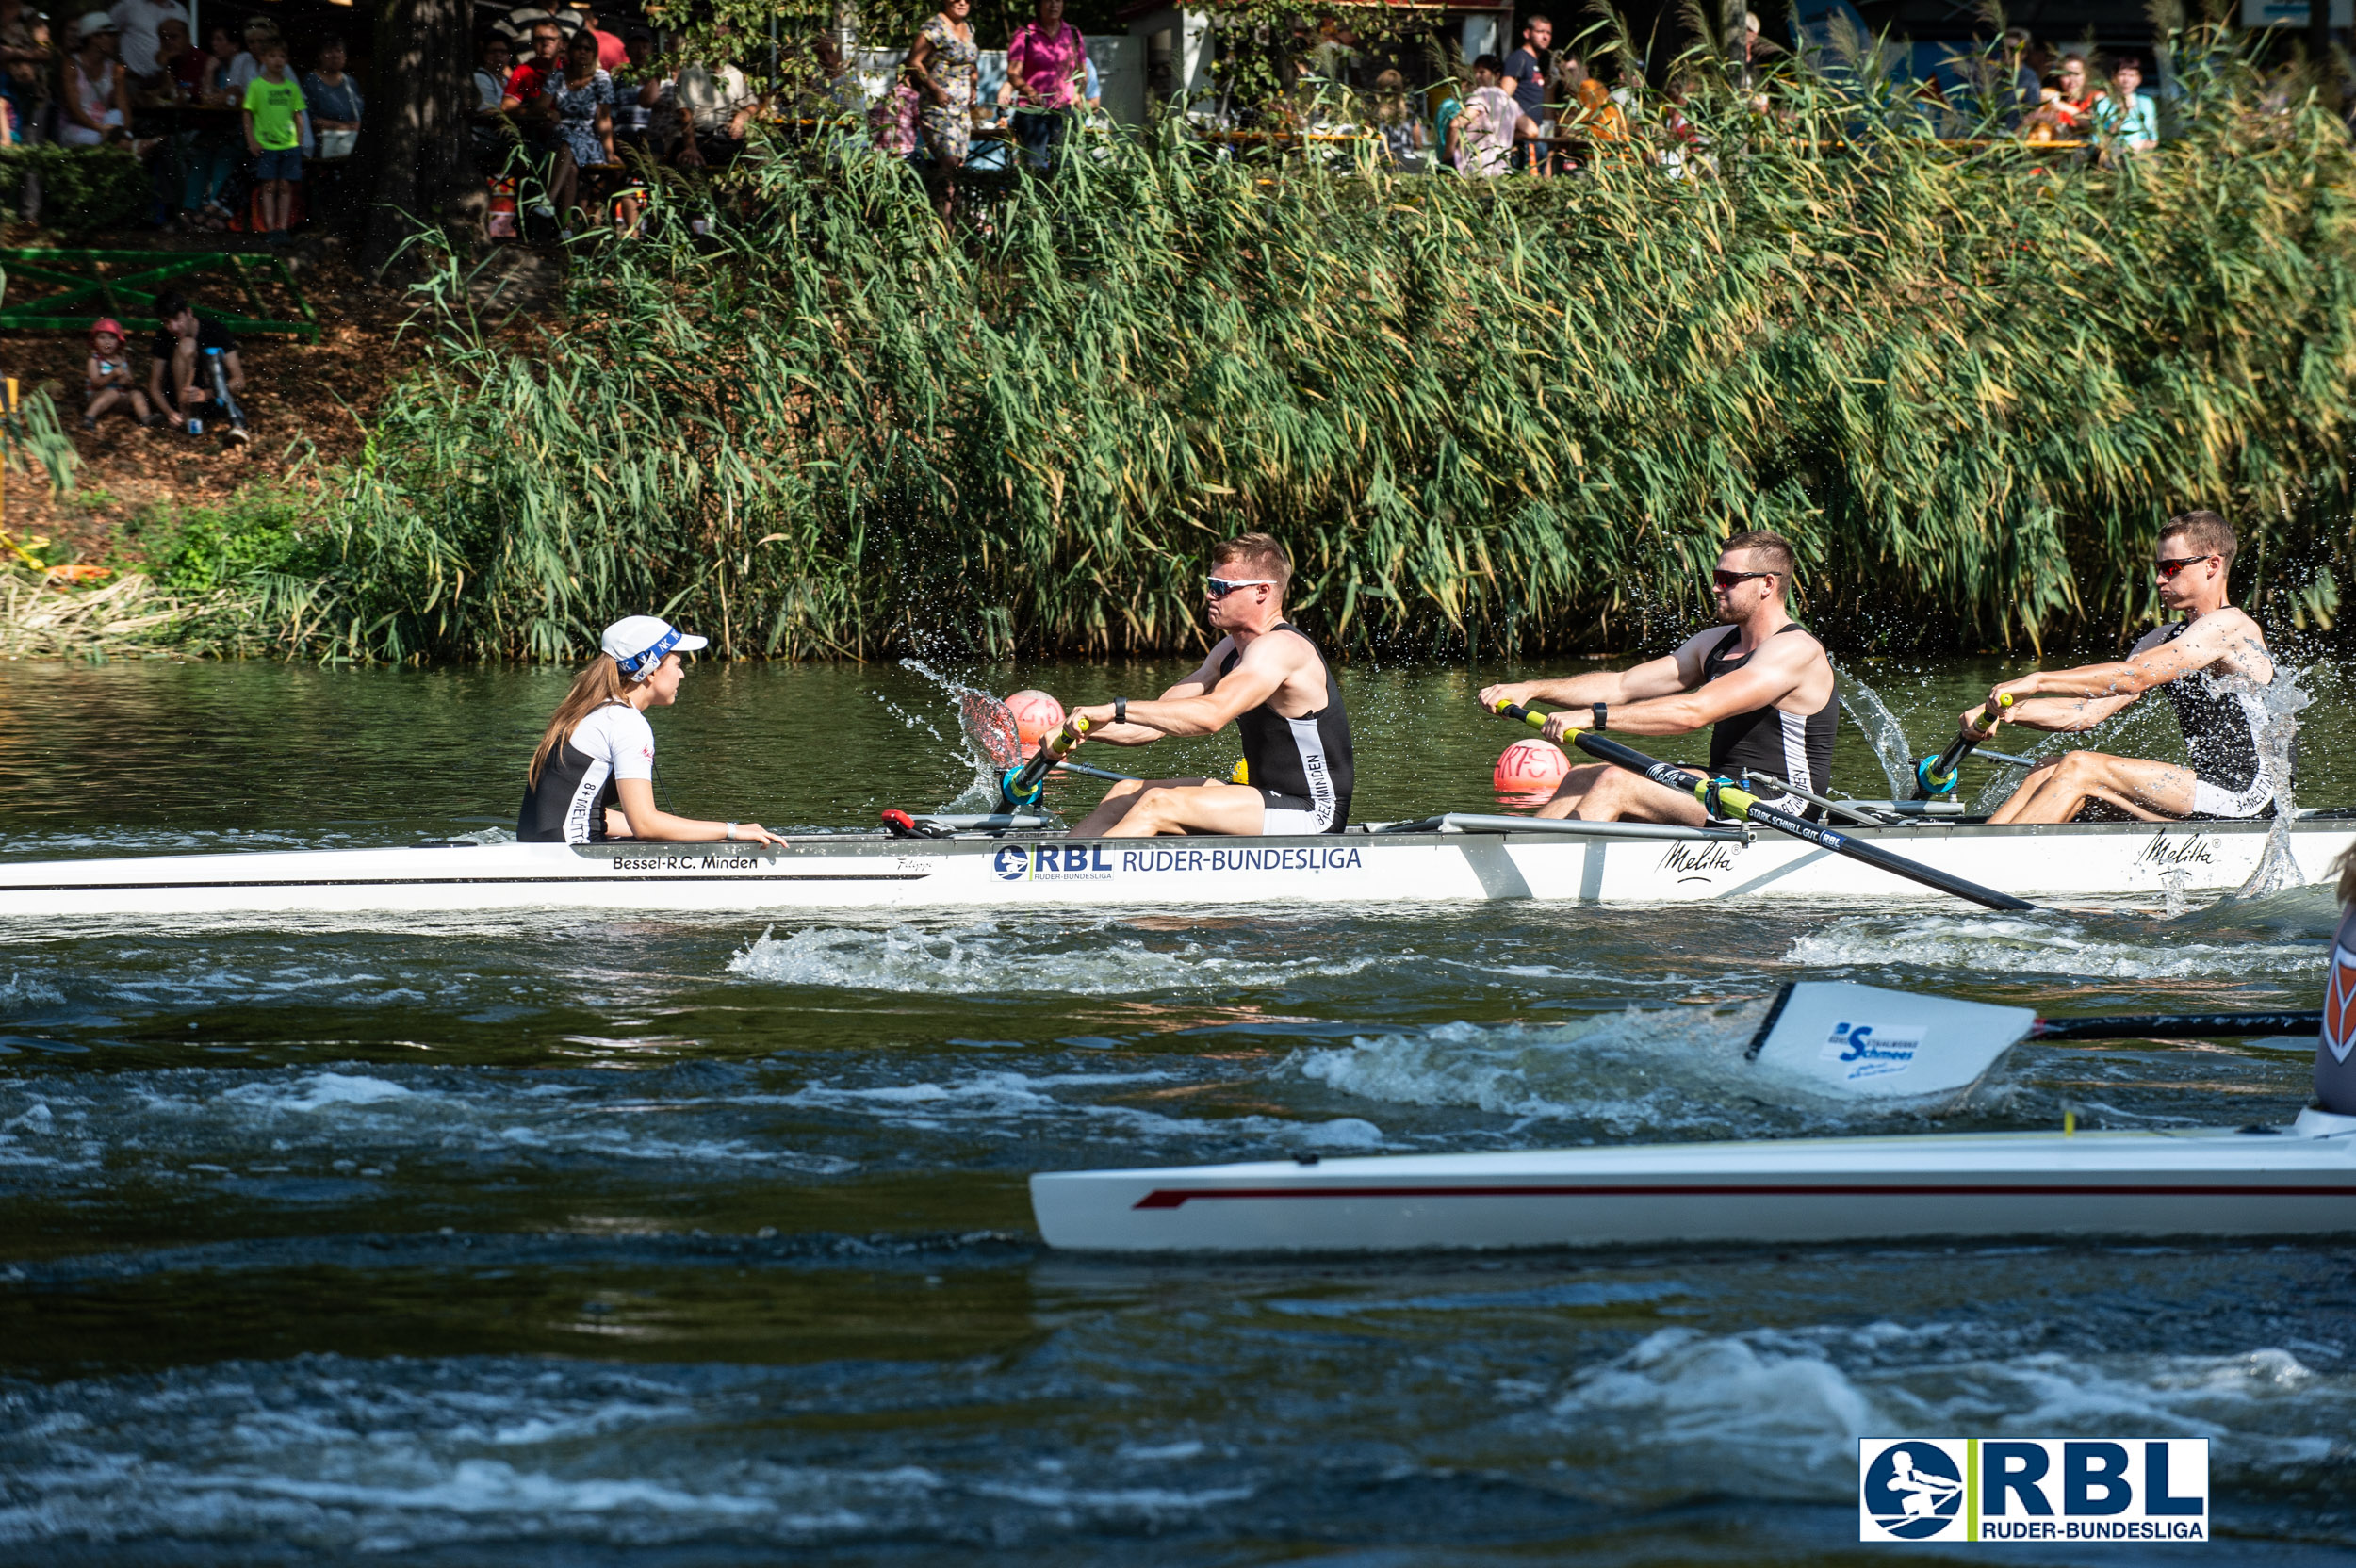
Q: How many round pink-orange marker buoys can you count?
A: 2